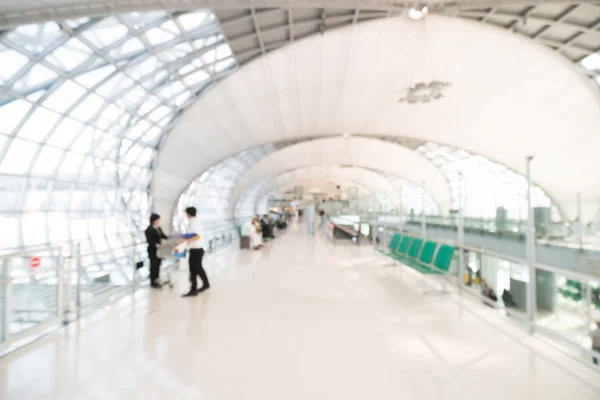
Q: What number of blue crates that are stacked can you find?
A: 0